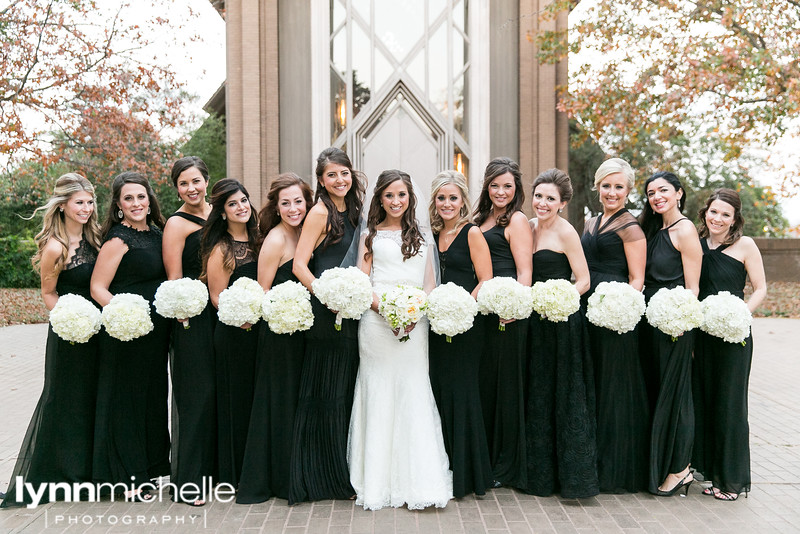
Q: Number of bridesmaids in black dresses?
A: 12